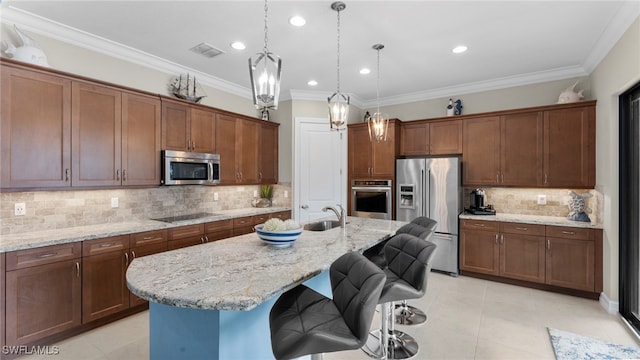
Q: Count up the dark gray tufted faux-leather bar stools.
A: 4